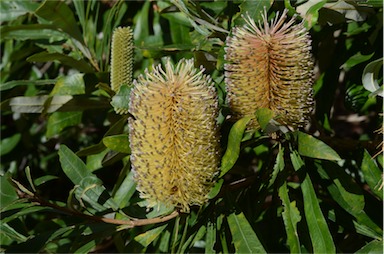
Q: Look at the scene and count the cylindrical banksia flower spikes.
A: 3